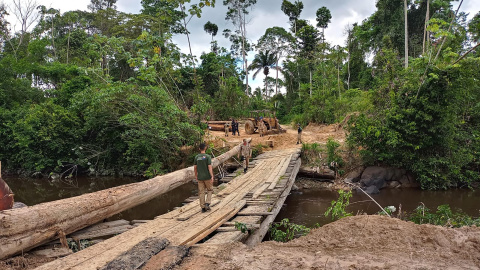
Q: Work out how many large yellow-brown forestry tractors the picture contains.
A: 1